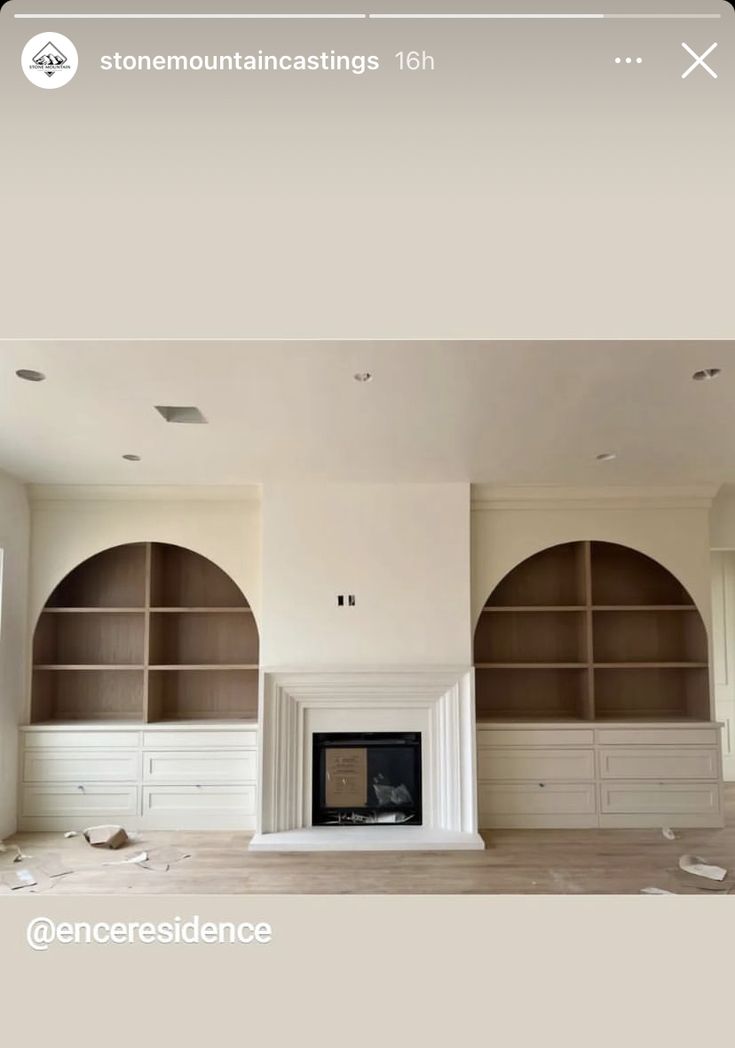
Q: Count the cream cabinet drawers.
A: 12